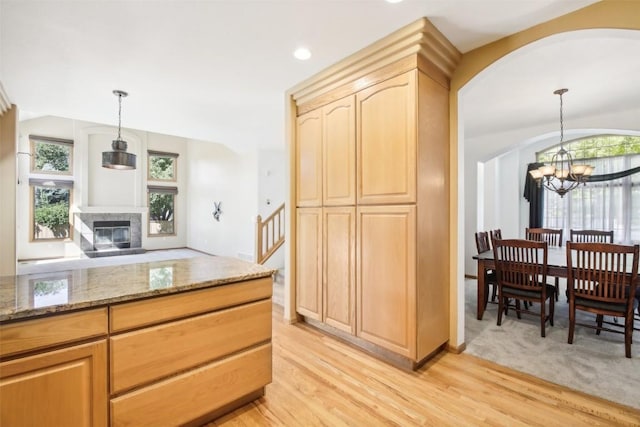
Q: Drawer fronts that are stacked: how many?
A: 3